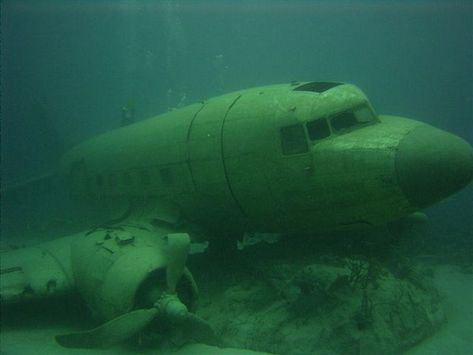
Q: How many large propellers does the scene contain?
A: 1